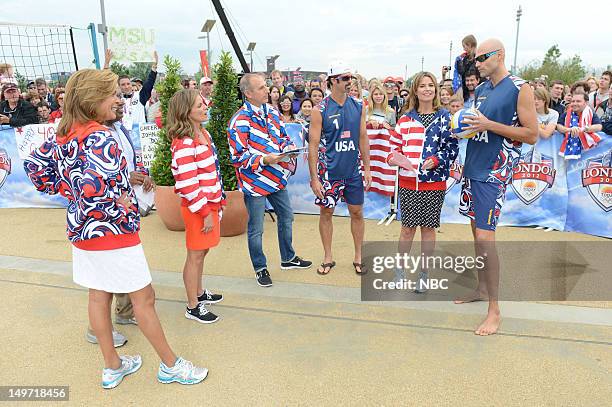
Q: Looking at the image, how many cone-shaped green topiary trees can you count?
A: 2